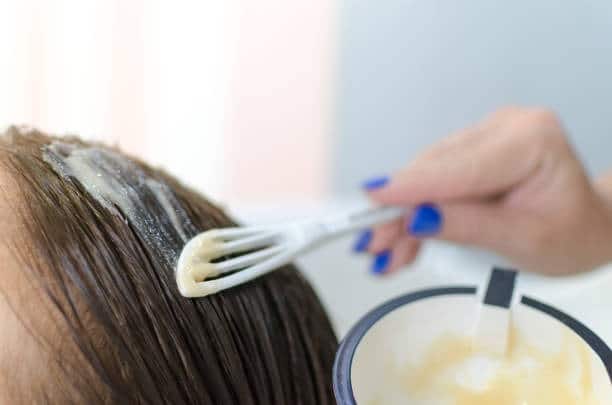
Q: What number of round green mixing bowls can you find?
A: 0